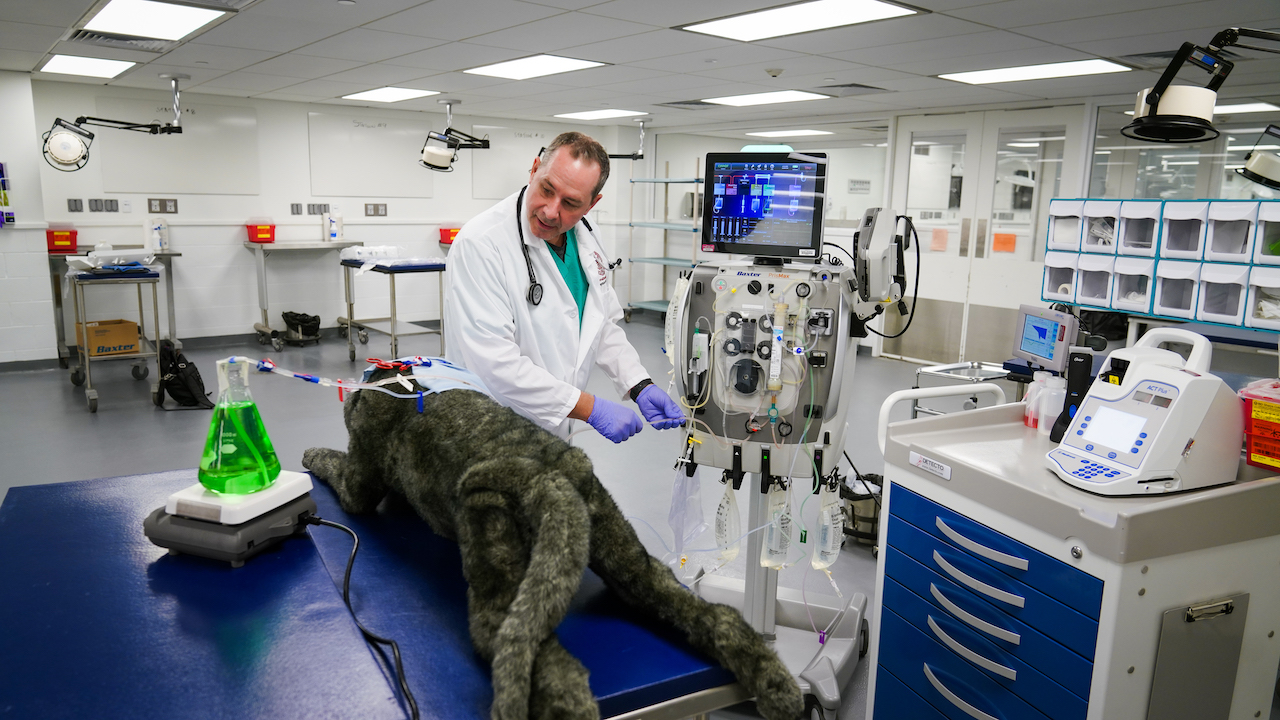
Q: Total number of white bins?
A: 12